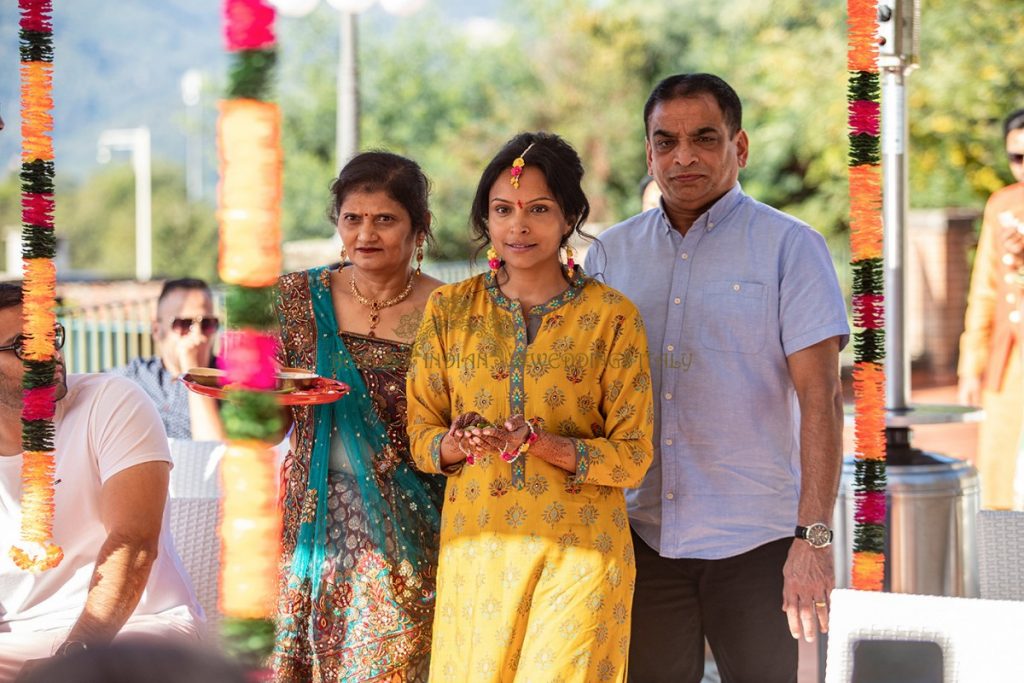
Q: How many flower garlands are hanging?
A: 3